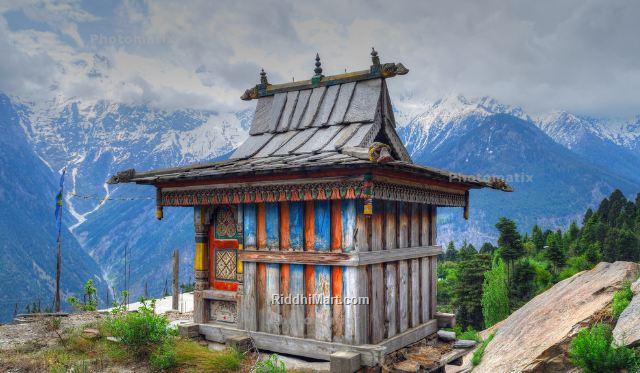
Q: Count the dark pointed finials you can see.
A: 3